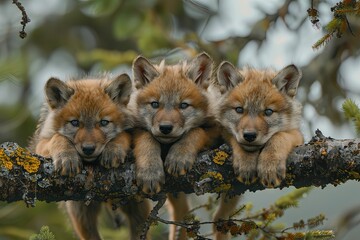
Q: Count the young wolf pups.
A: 3